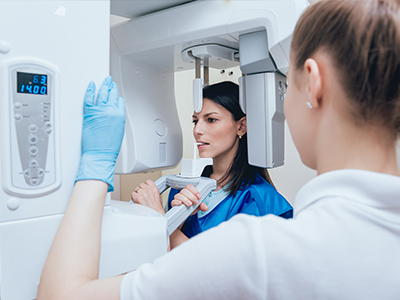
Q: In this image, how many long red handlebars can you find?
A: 0